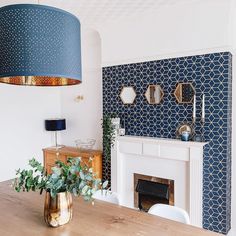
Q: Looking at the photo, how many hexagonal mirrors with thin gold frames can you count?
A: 3